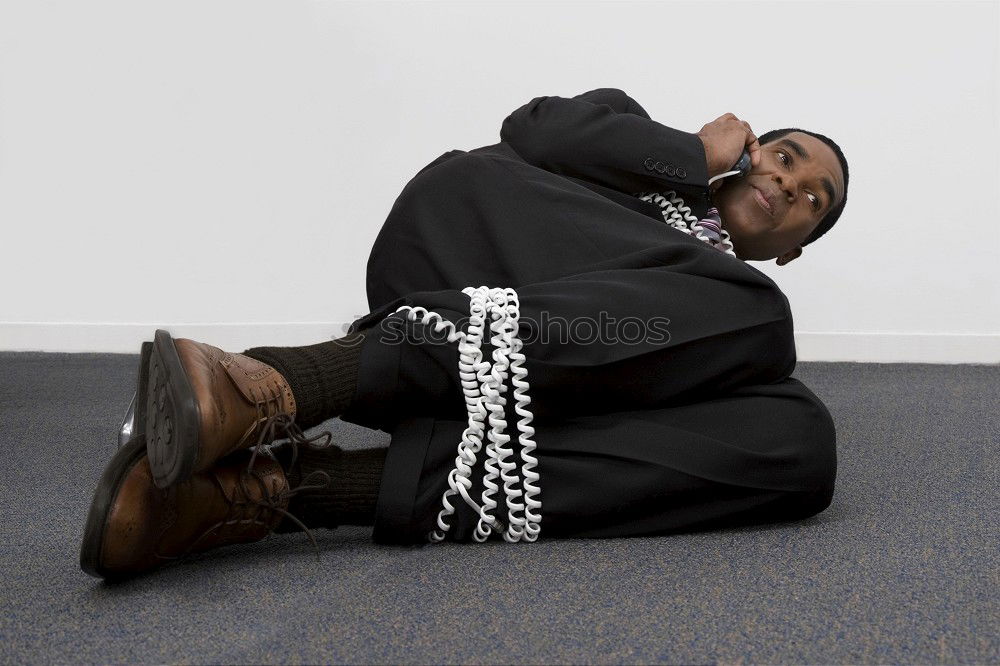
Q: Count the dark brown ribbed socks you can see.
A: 2